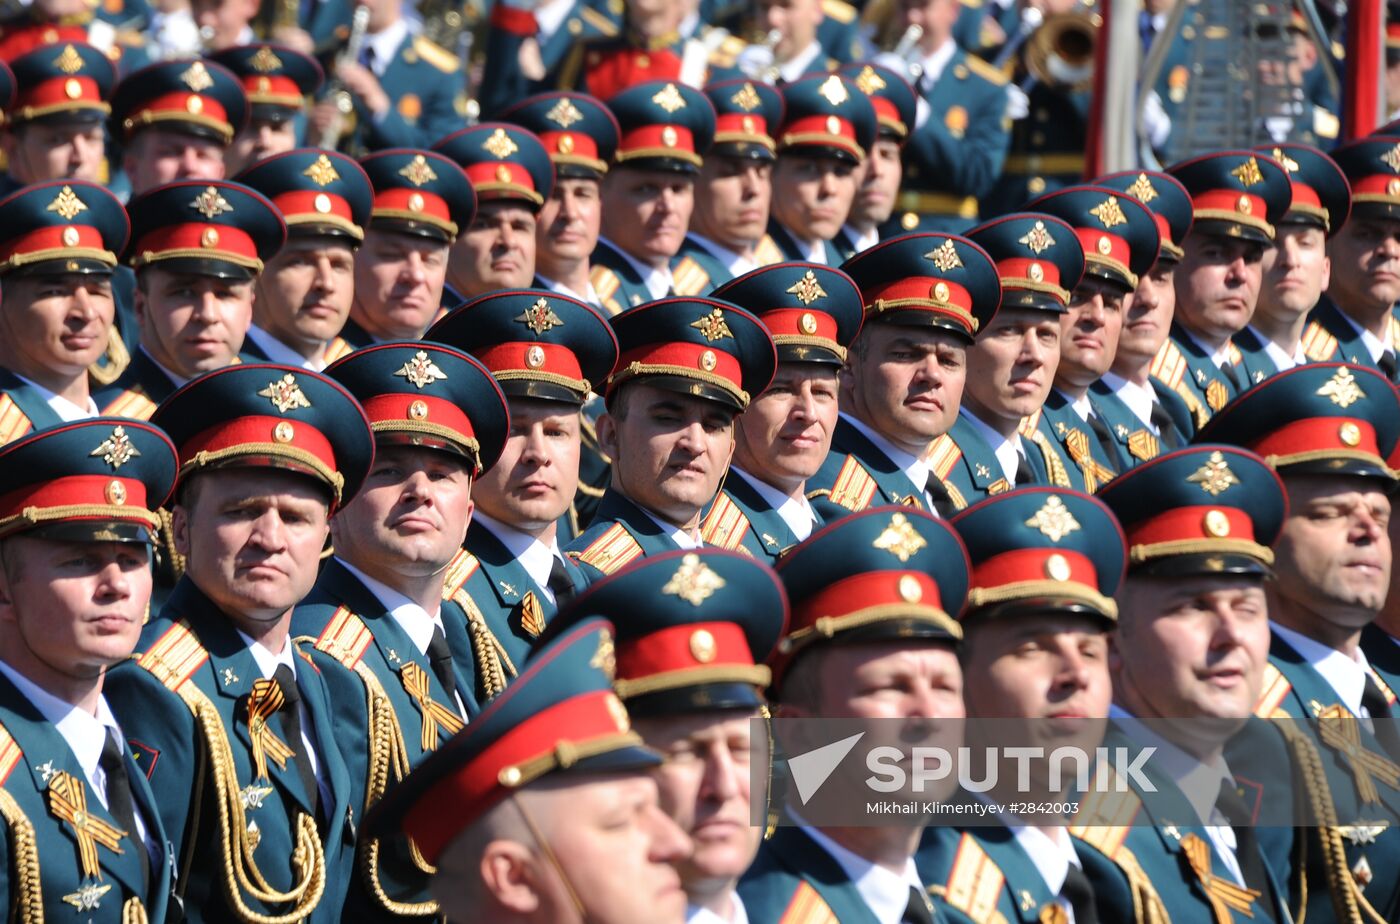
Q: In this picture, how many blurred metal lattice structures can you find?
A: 1